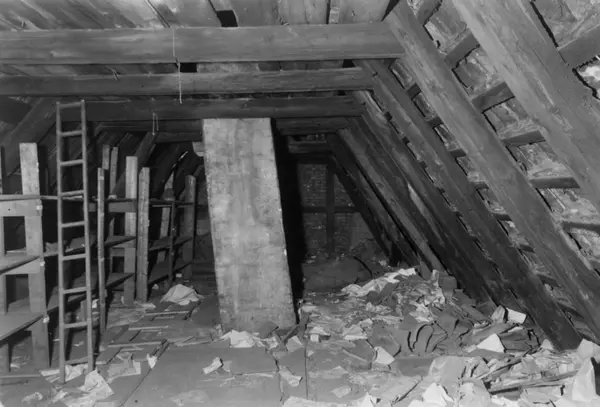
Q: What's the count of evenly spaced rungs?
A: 9